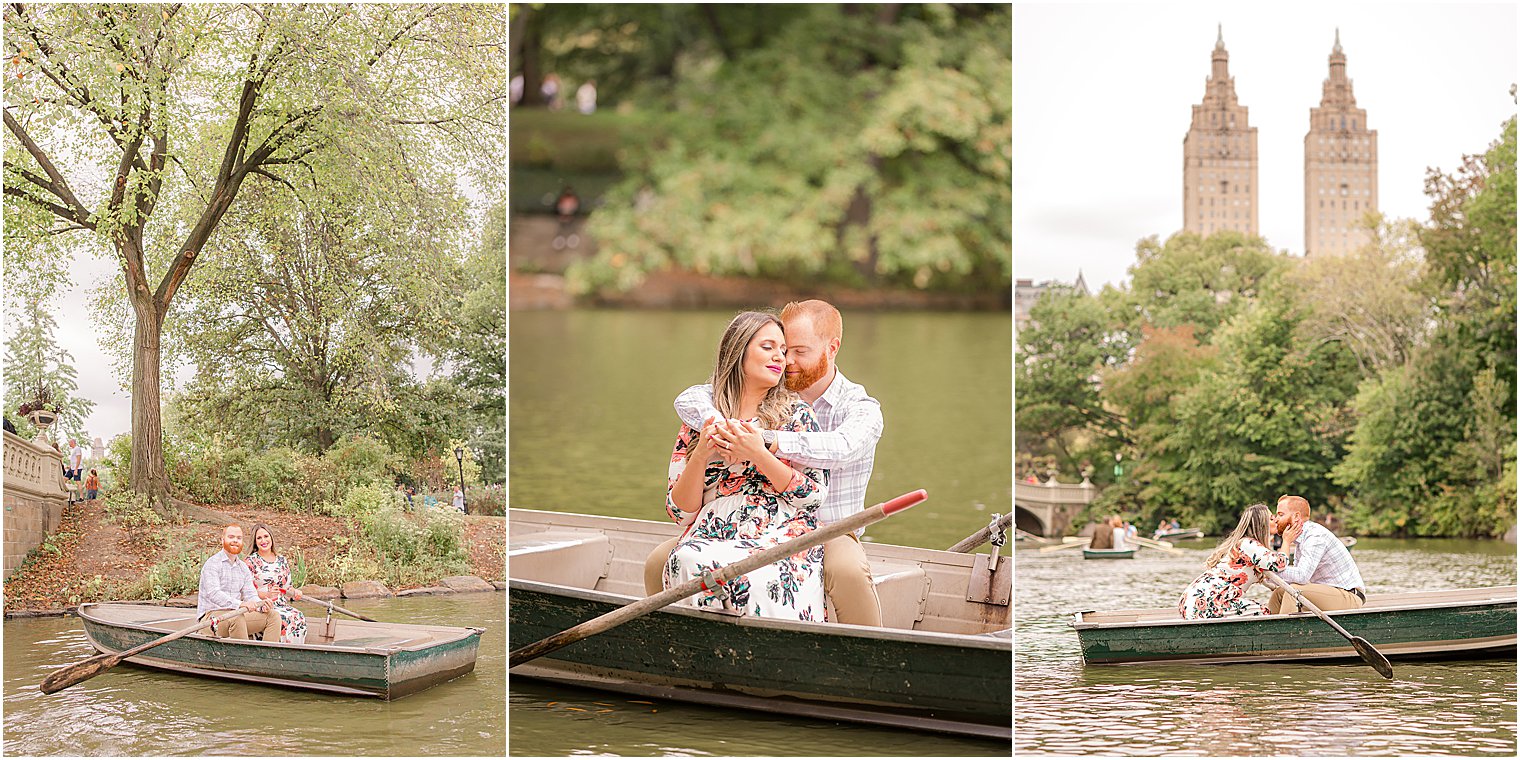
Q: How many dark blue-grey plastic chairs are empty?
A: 0